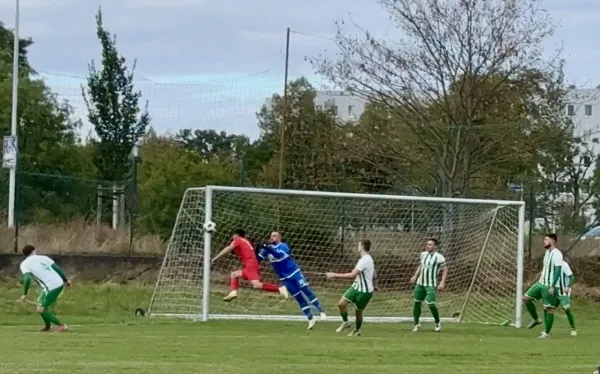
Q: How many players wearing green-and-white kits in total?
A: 5